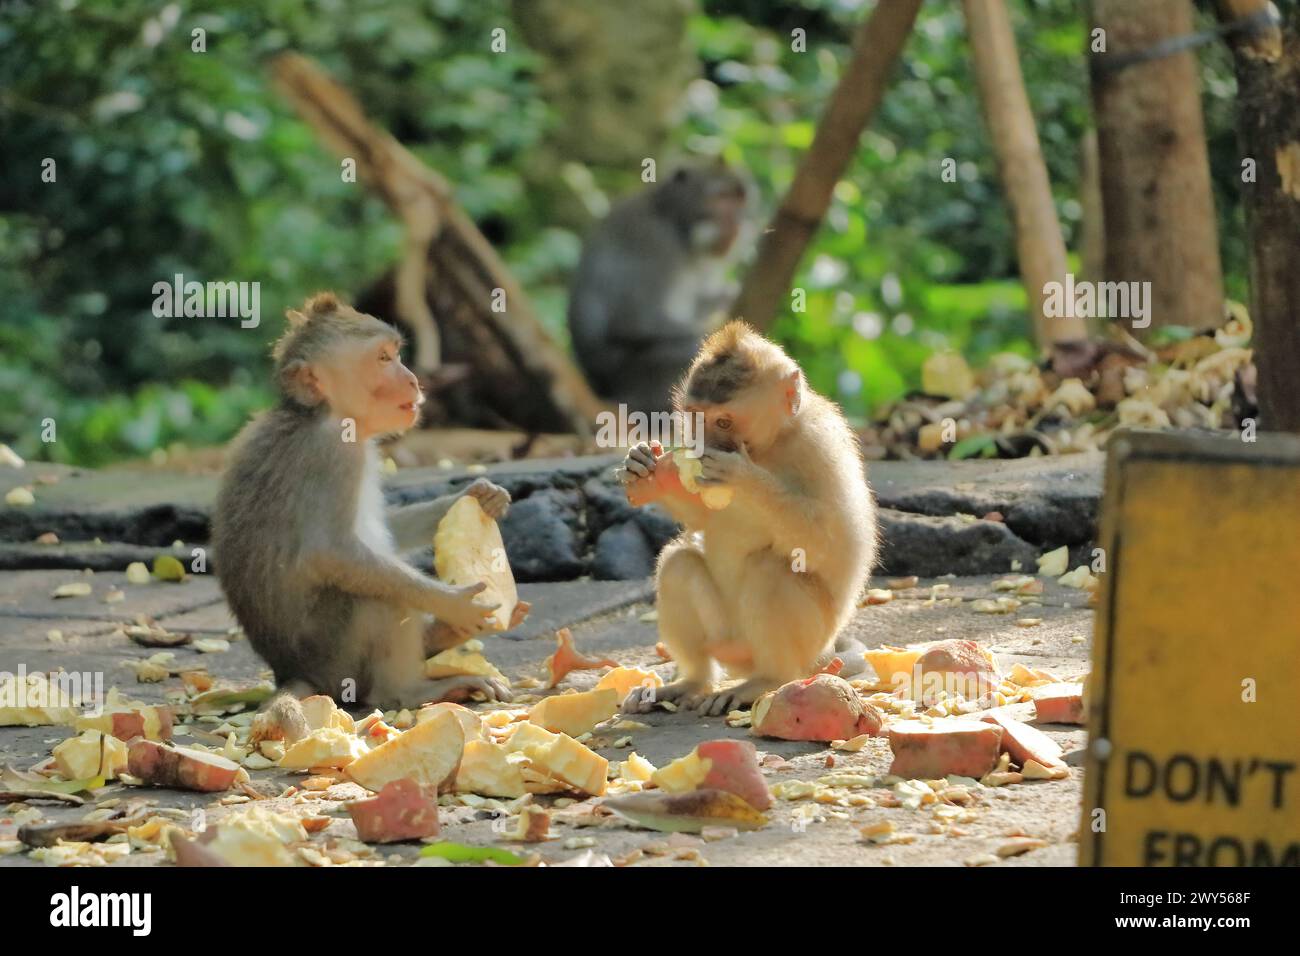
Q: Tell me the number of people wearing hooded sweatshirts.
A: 0